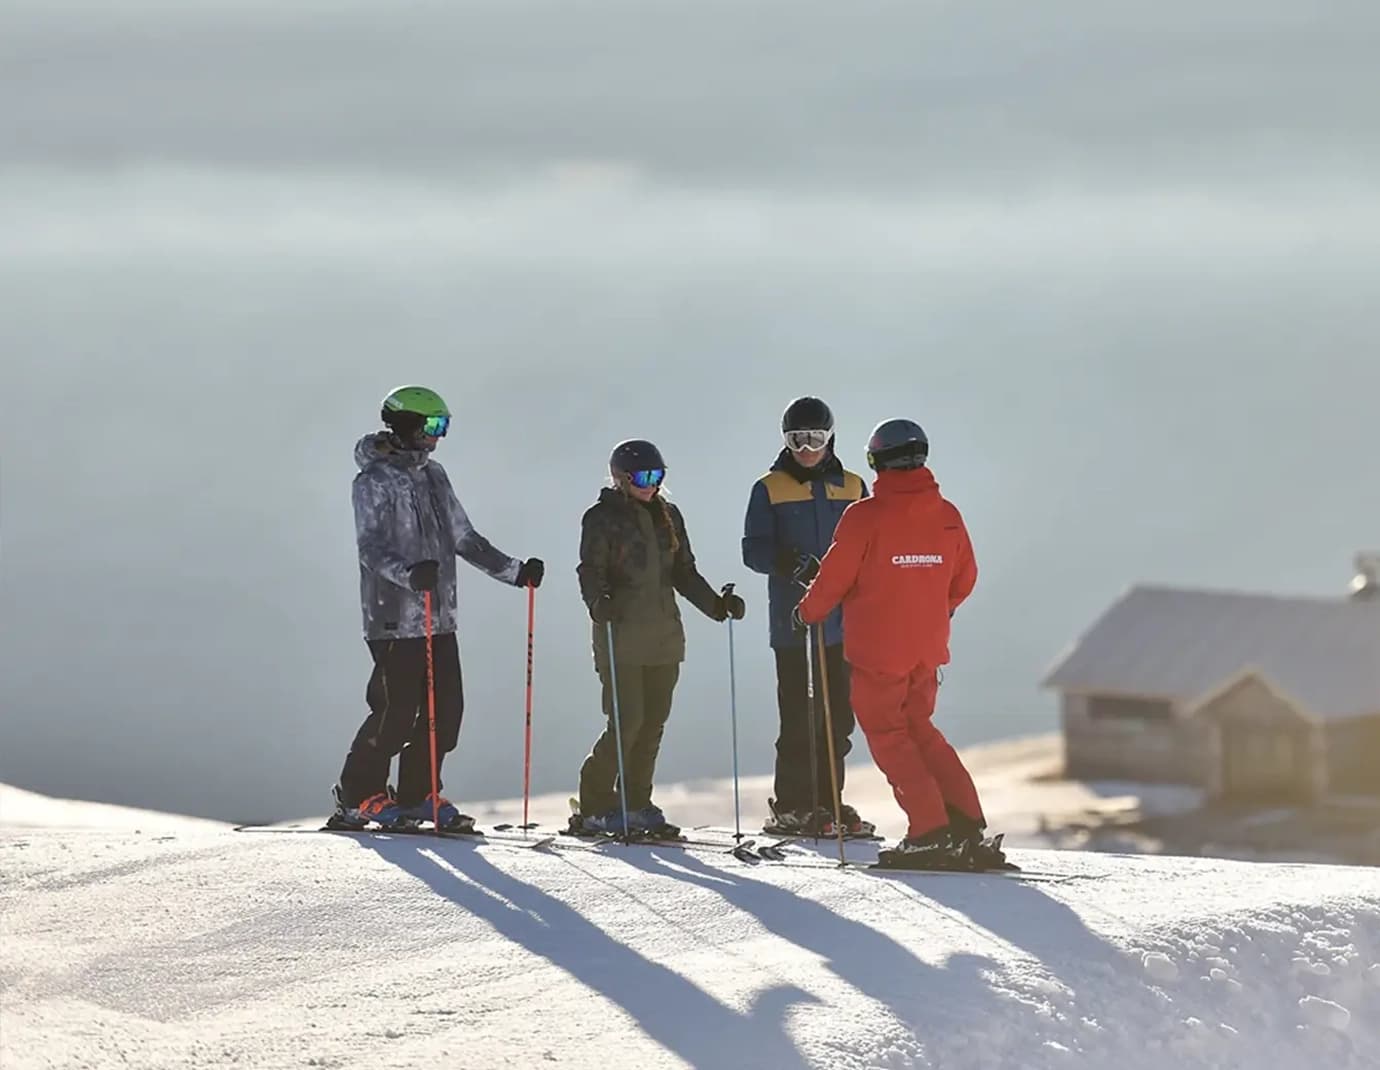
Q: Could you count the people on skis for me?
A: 4